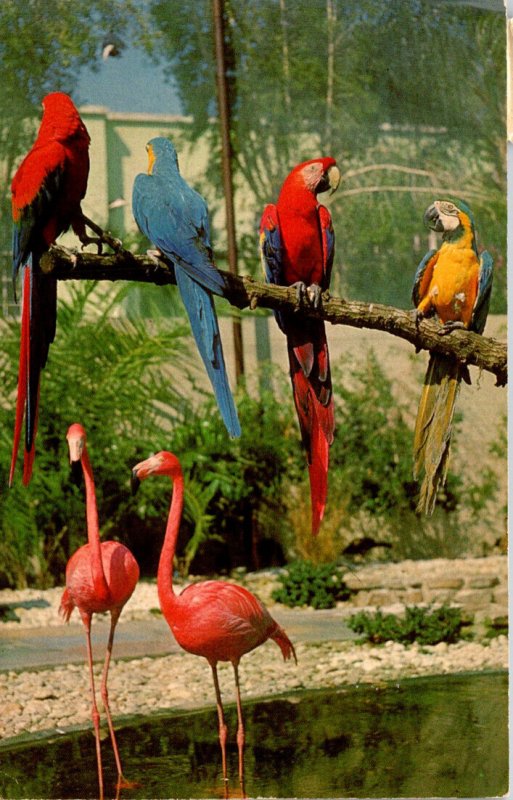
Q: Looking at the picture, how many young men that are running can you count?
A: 0